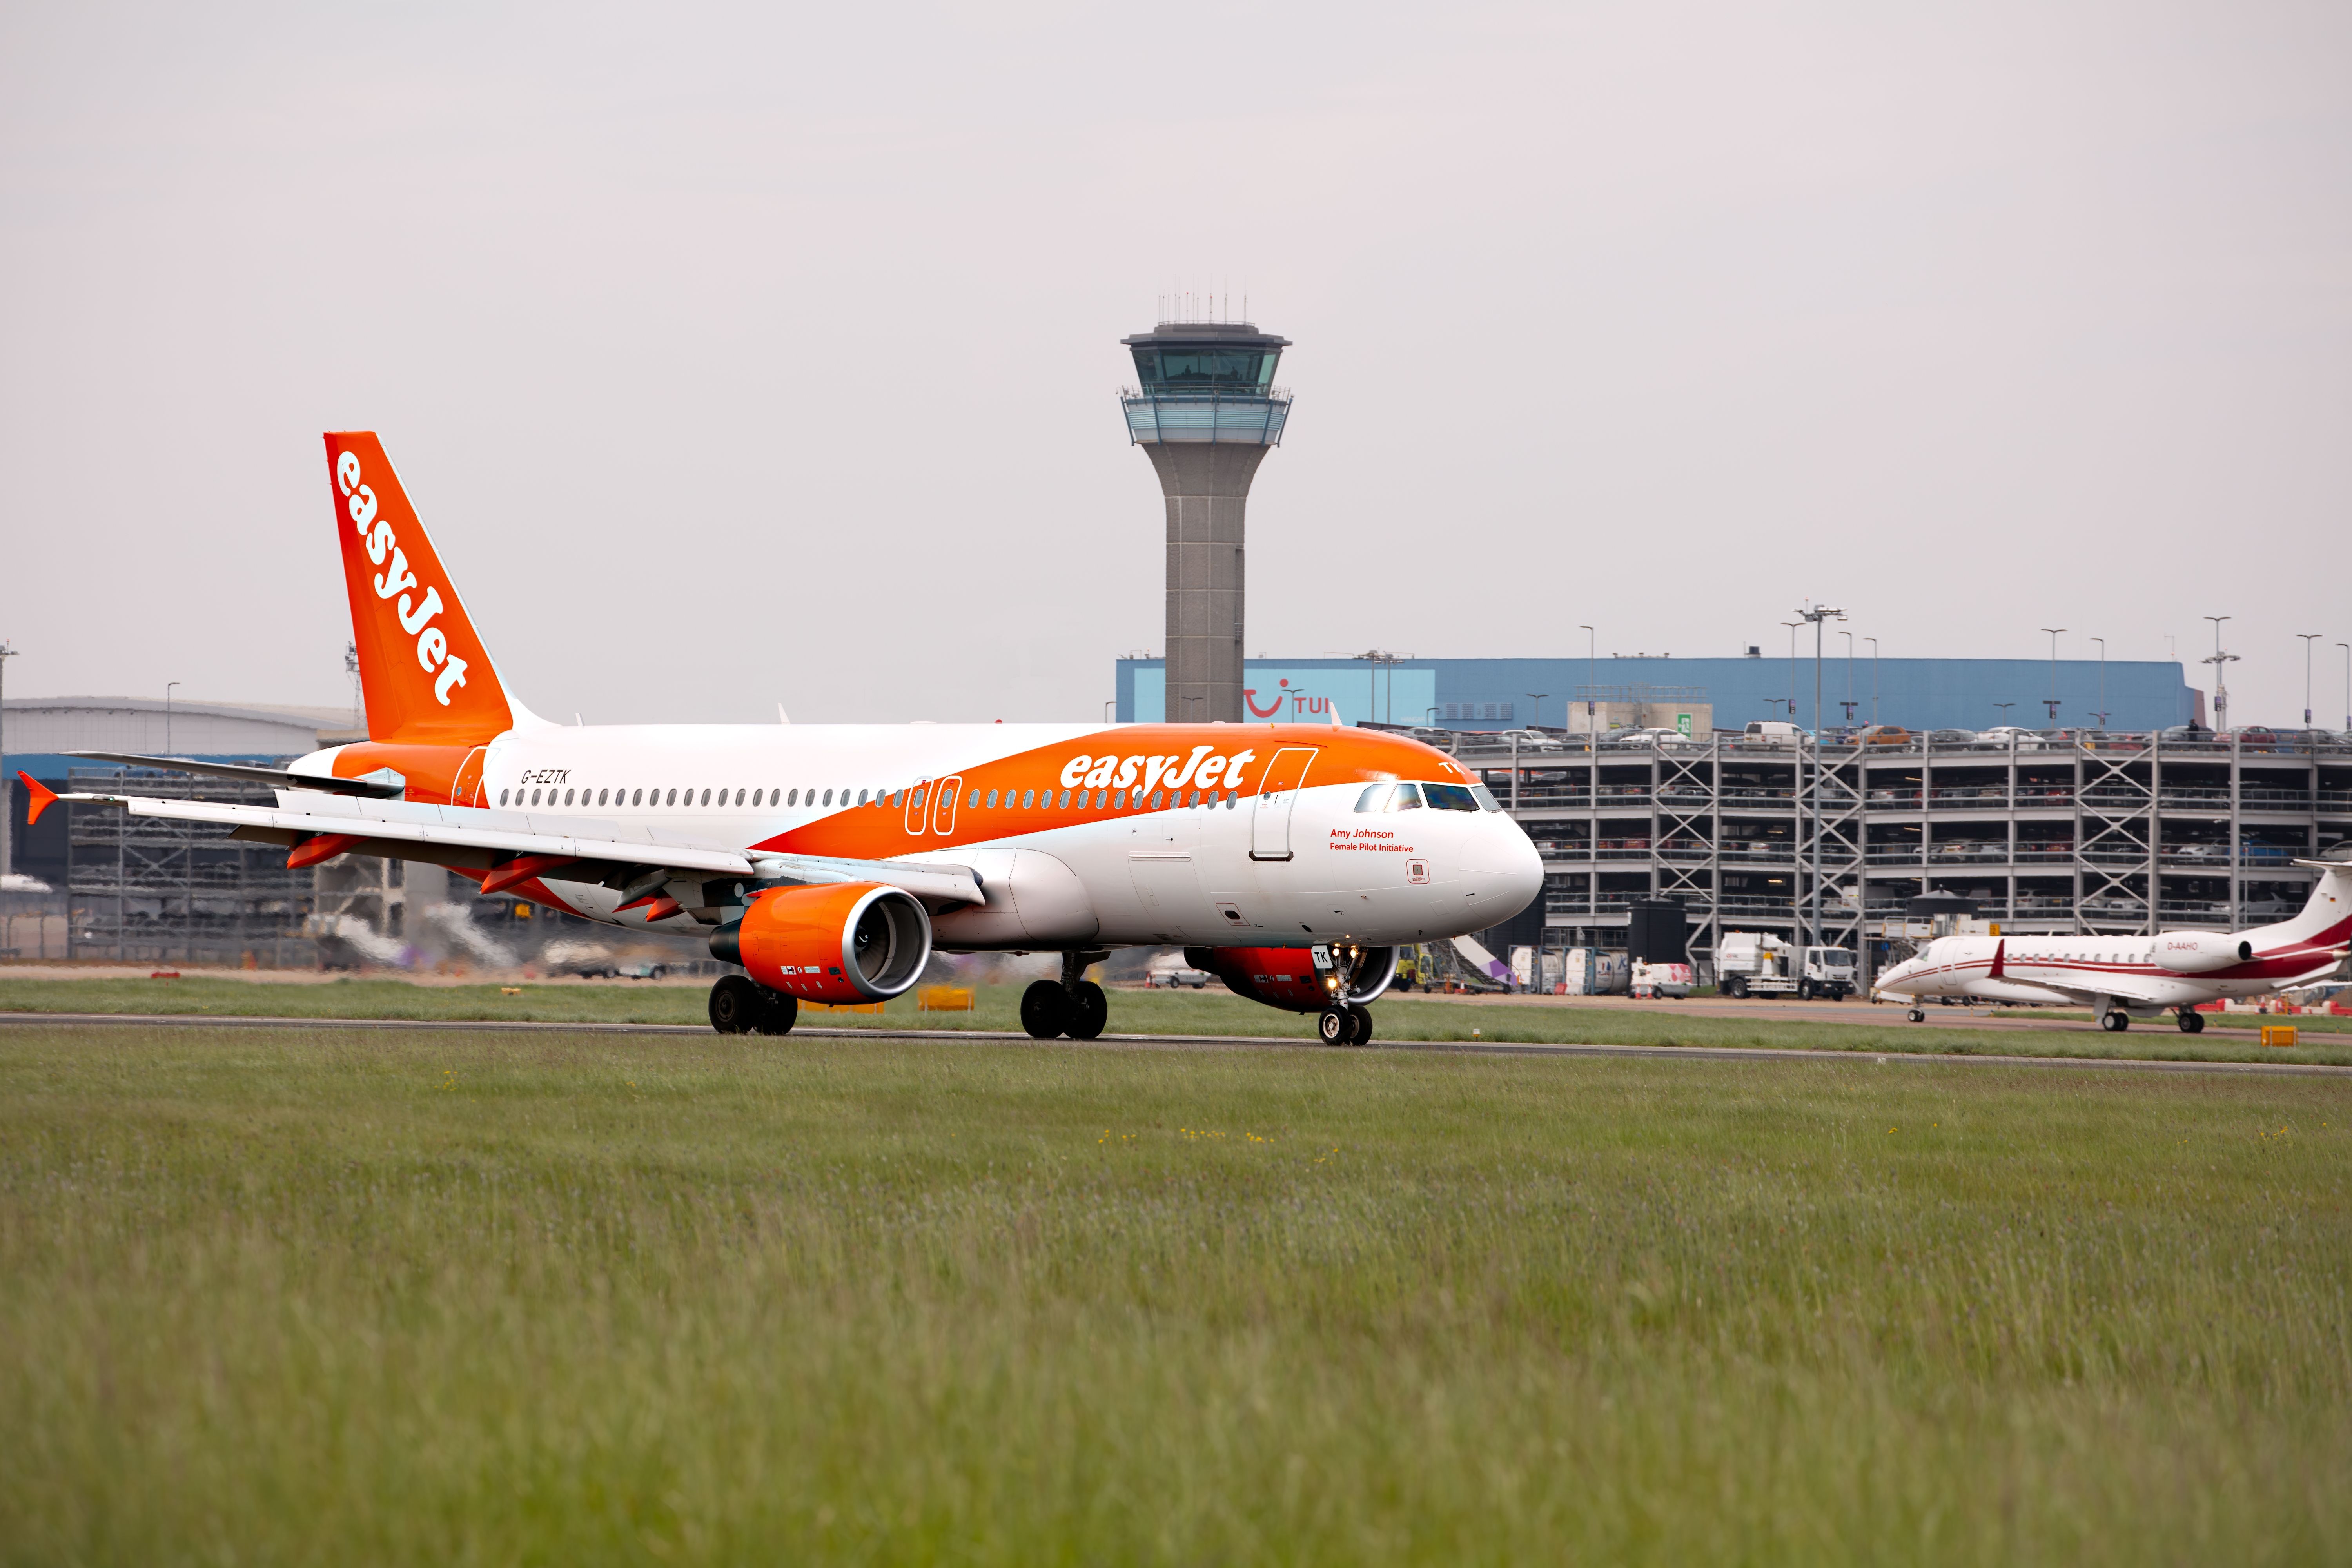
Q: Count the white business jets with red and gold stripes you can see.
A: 1